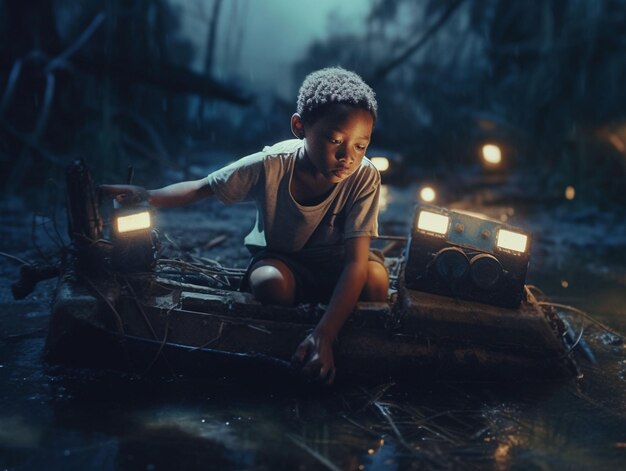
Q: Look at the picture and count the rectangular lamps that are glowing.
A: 3